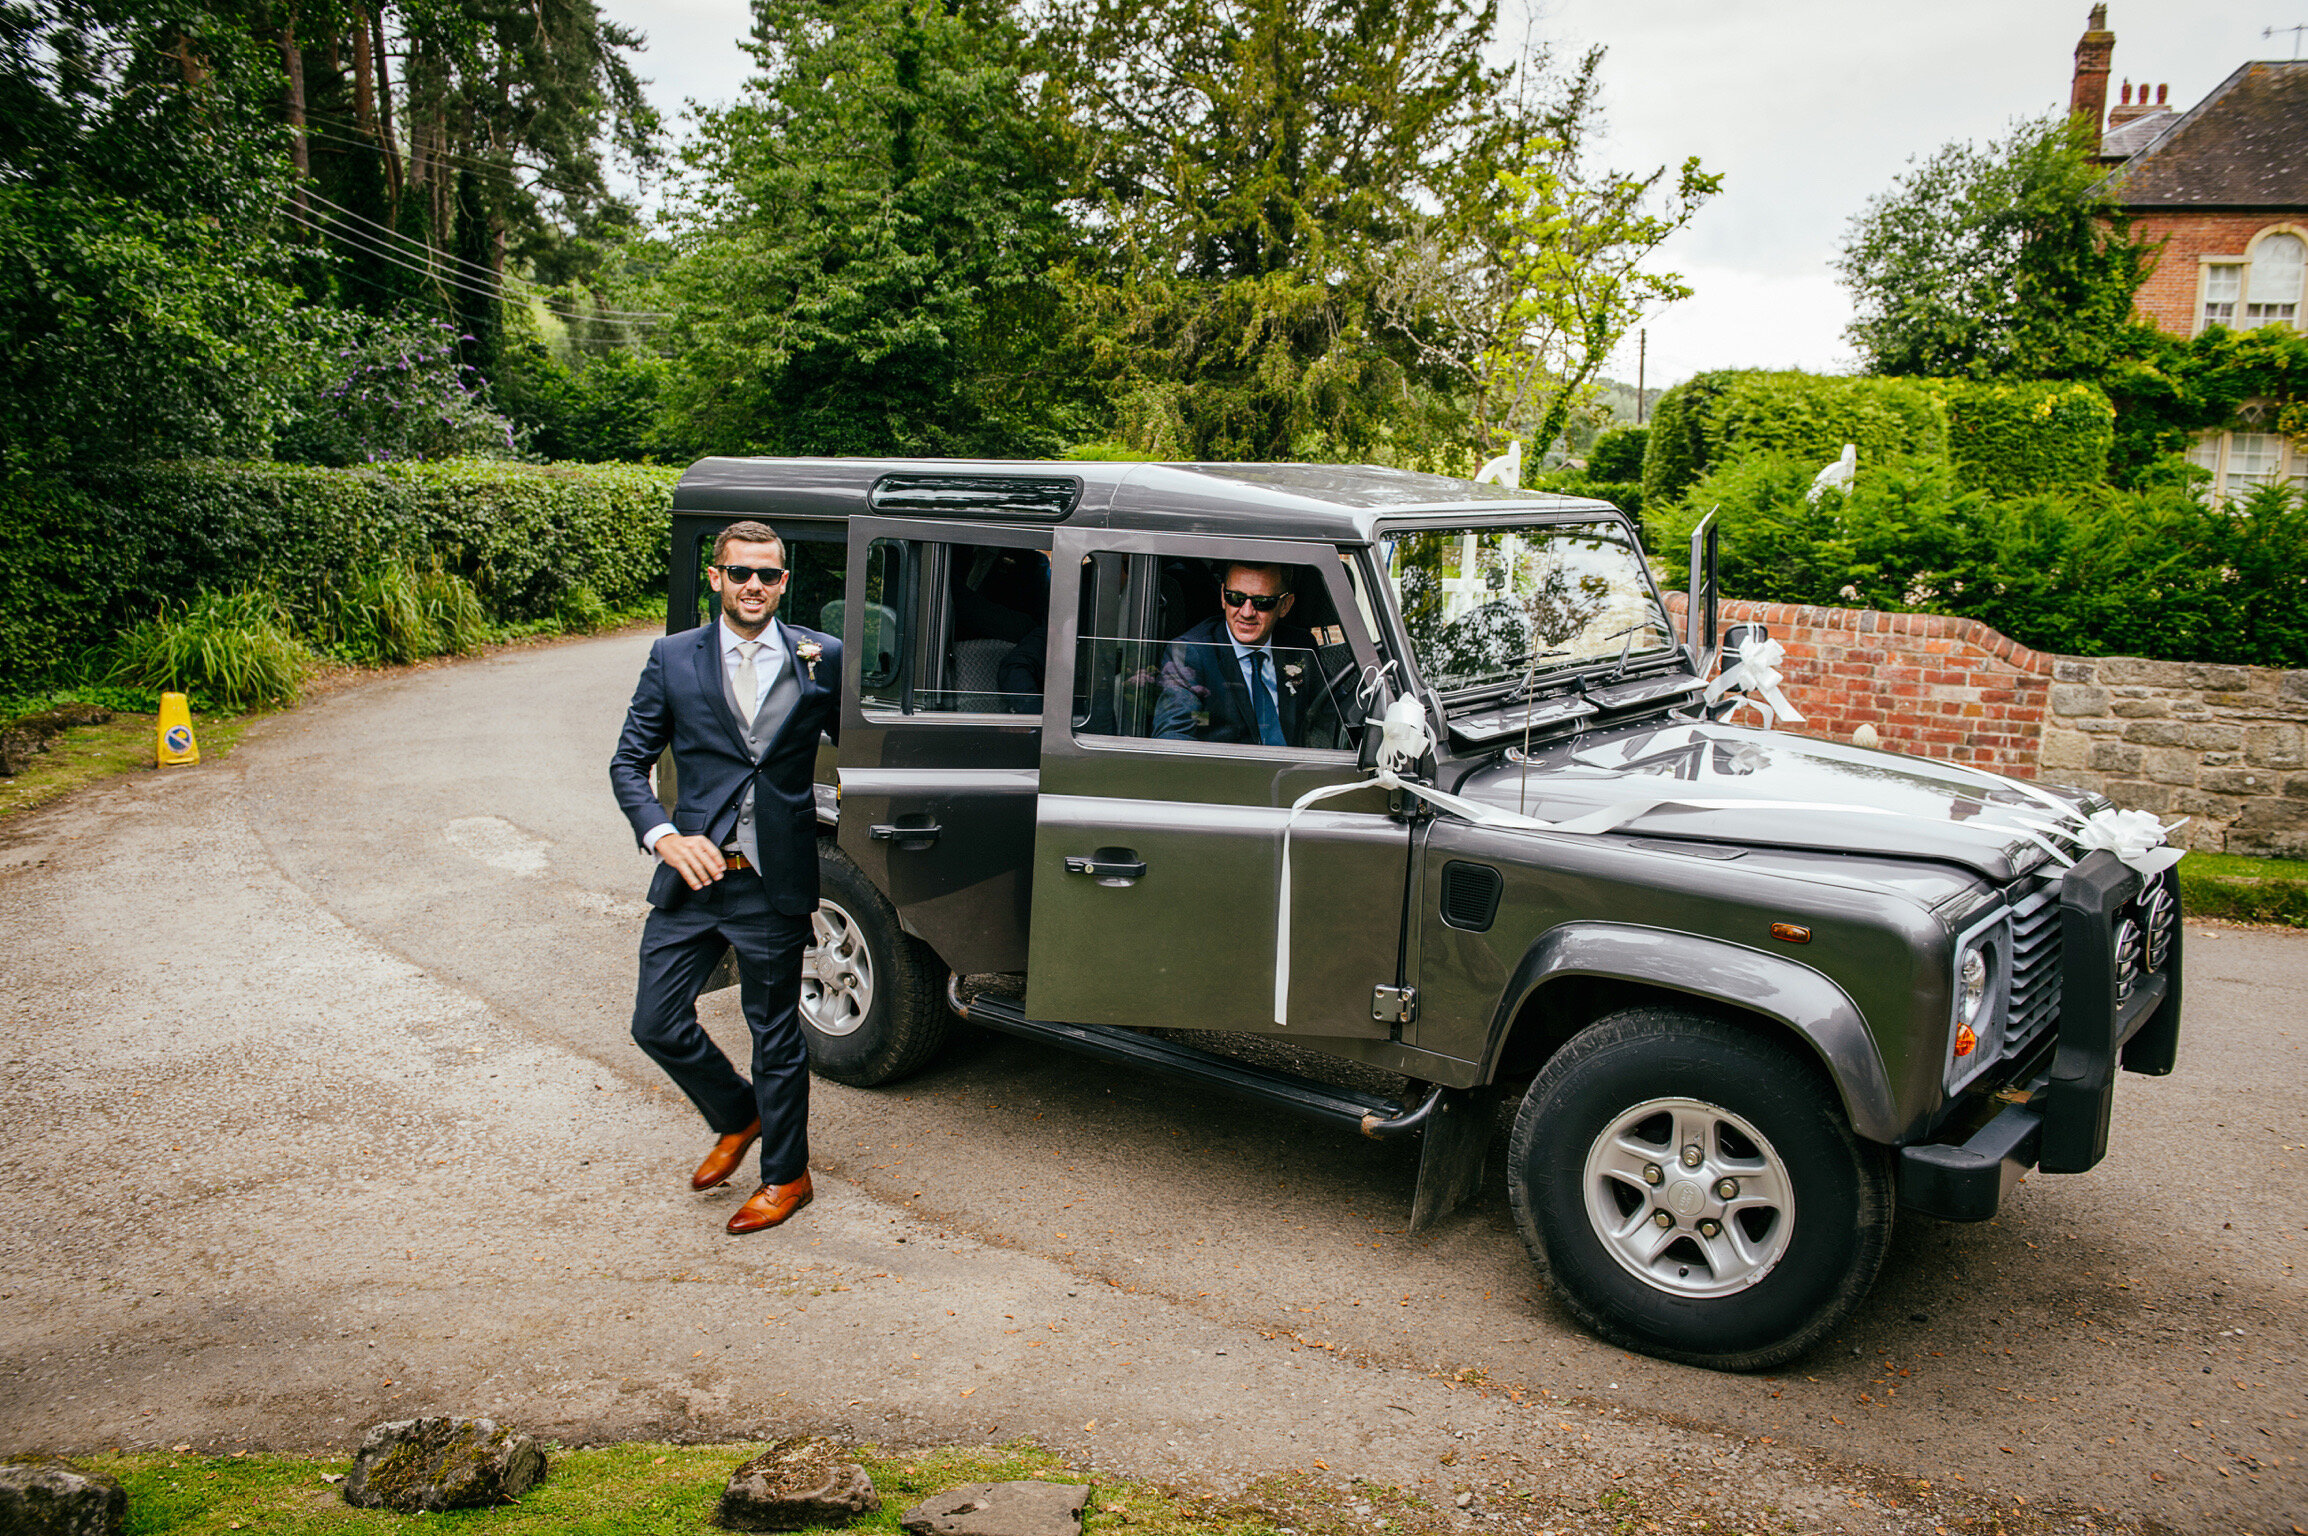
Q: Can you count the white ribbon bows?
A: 3